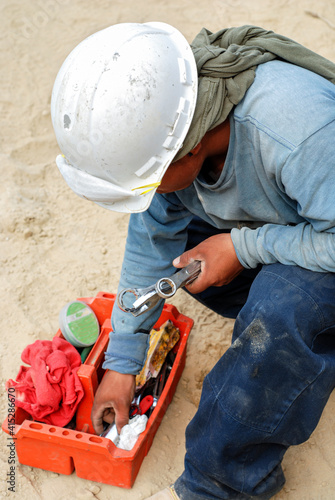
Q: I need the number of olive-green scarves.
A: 1